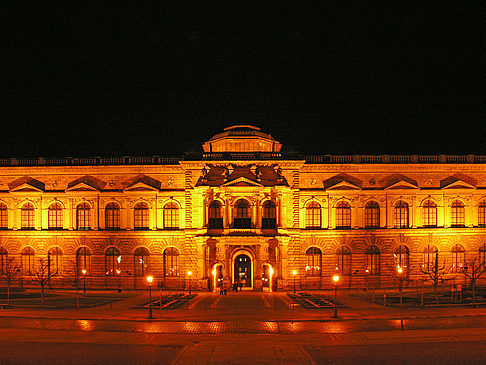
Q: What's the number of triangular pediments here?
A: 7